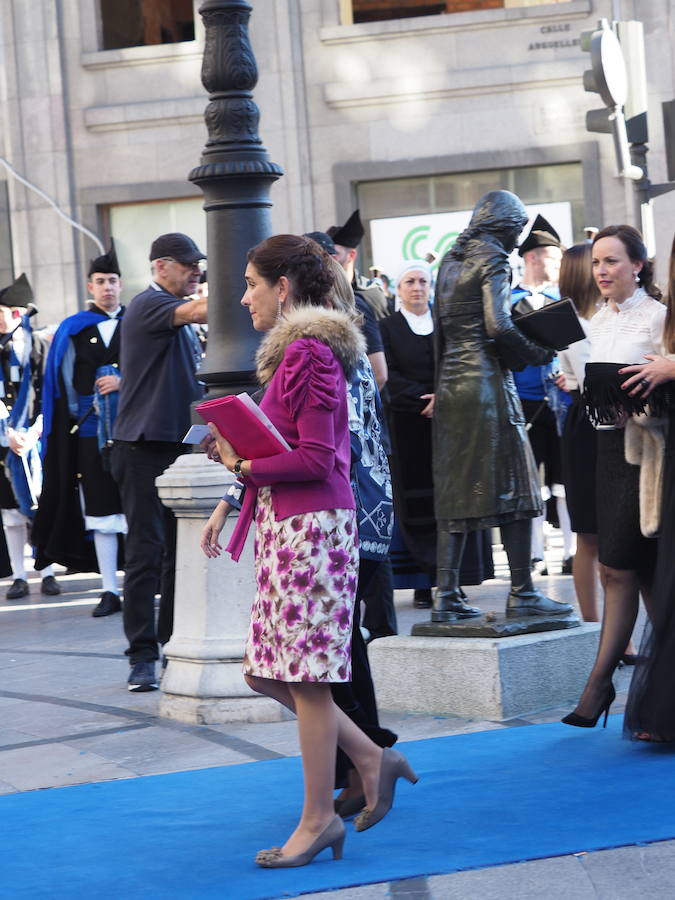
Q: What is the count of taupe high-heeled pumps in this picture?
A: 2